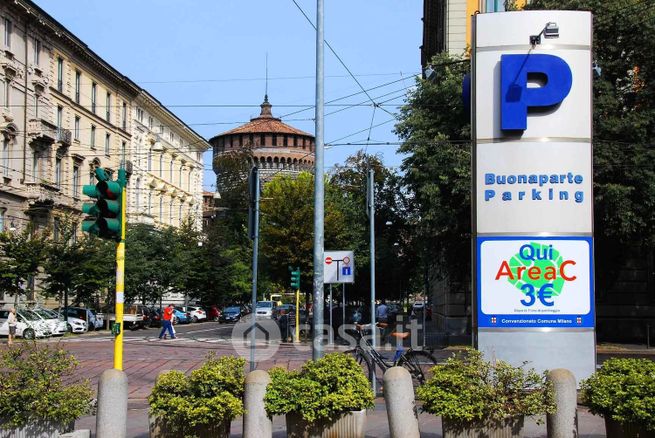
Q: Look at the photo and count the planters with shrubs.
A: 5